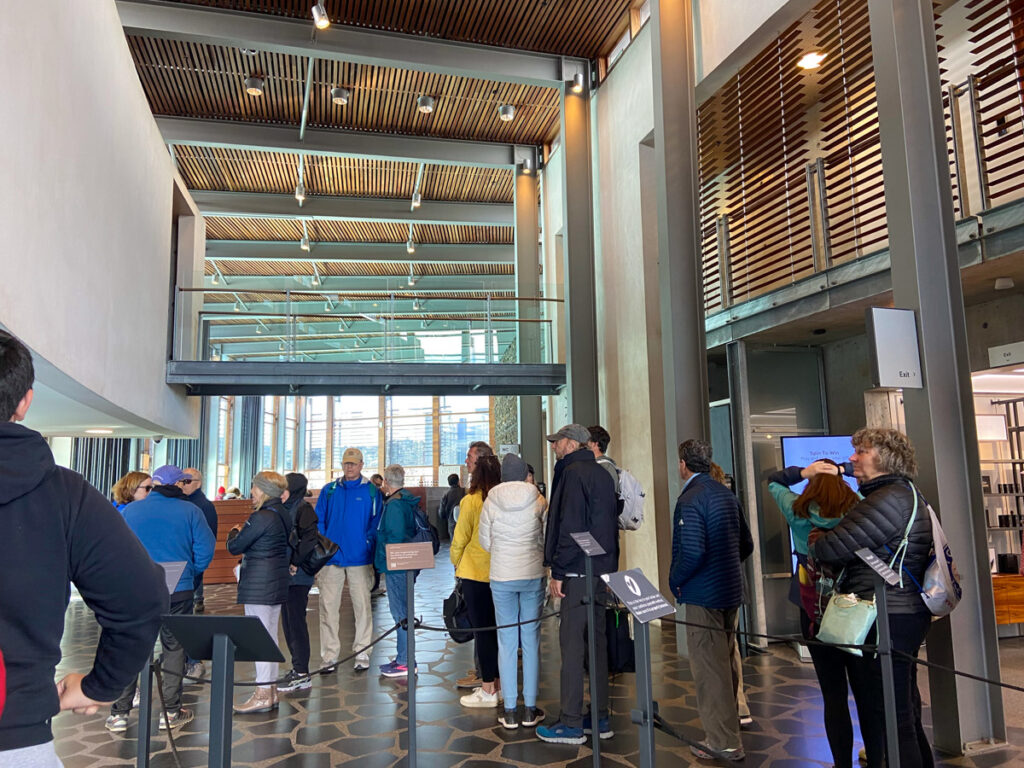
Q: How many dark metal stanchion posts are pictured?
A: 6